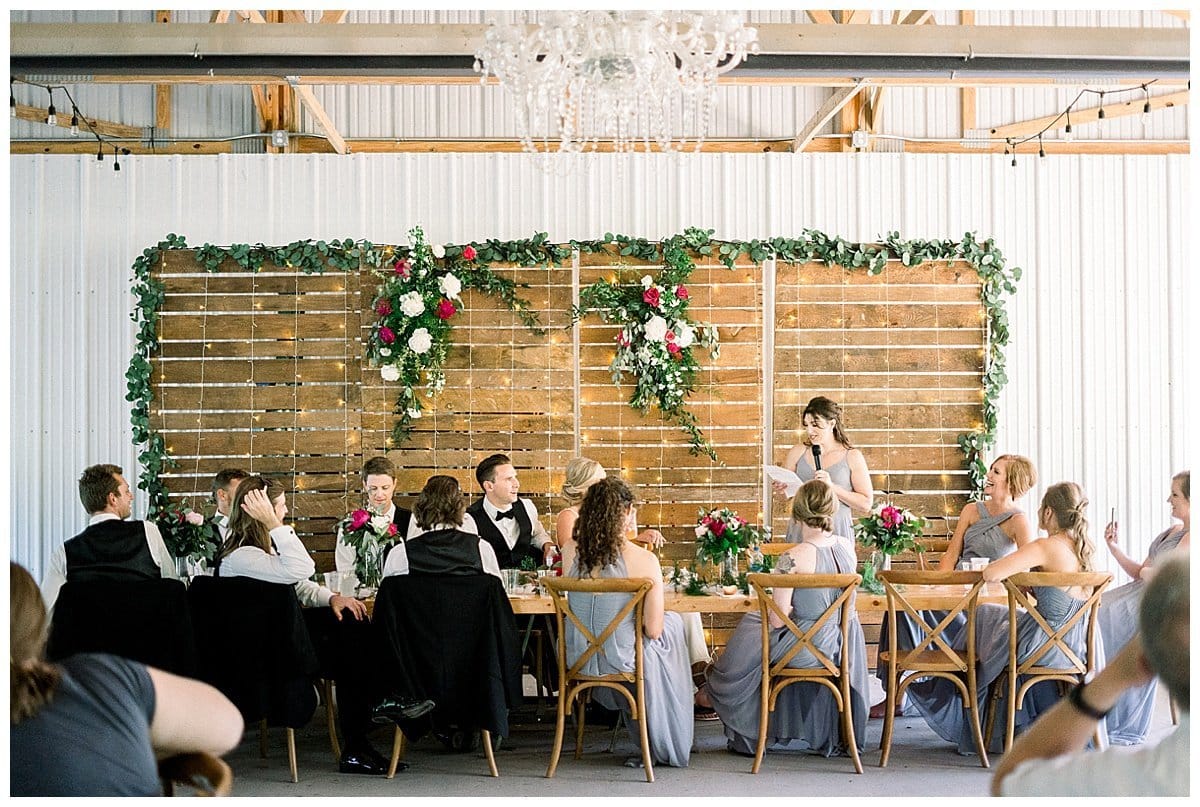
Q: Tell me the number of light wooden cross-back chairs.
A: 4